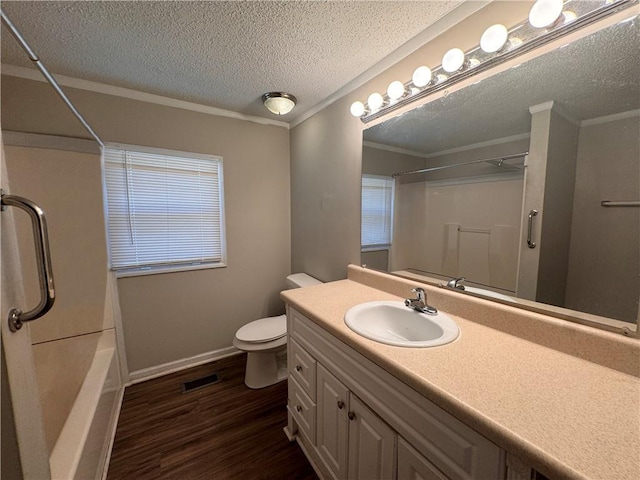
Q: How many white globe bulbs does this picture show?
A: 7